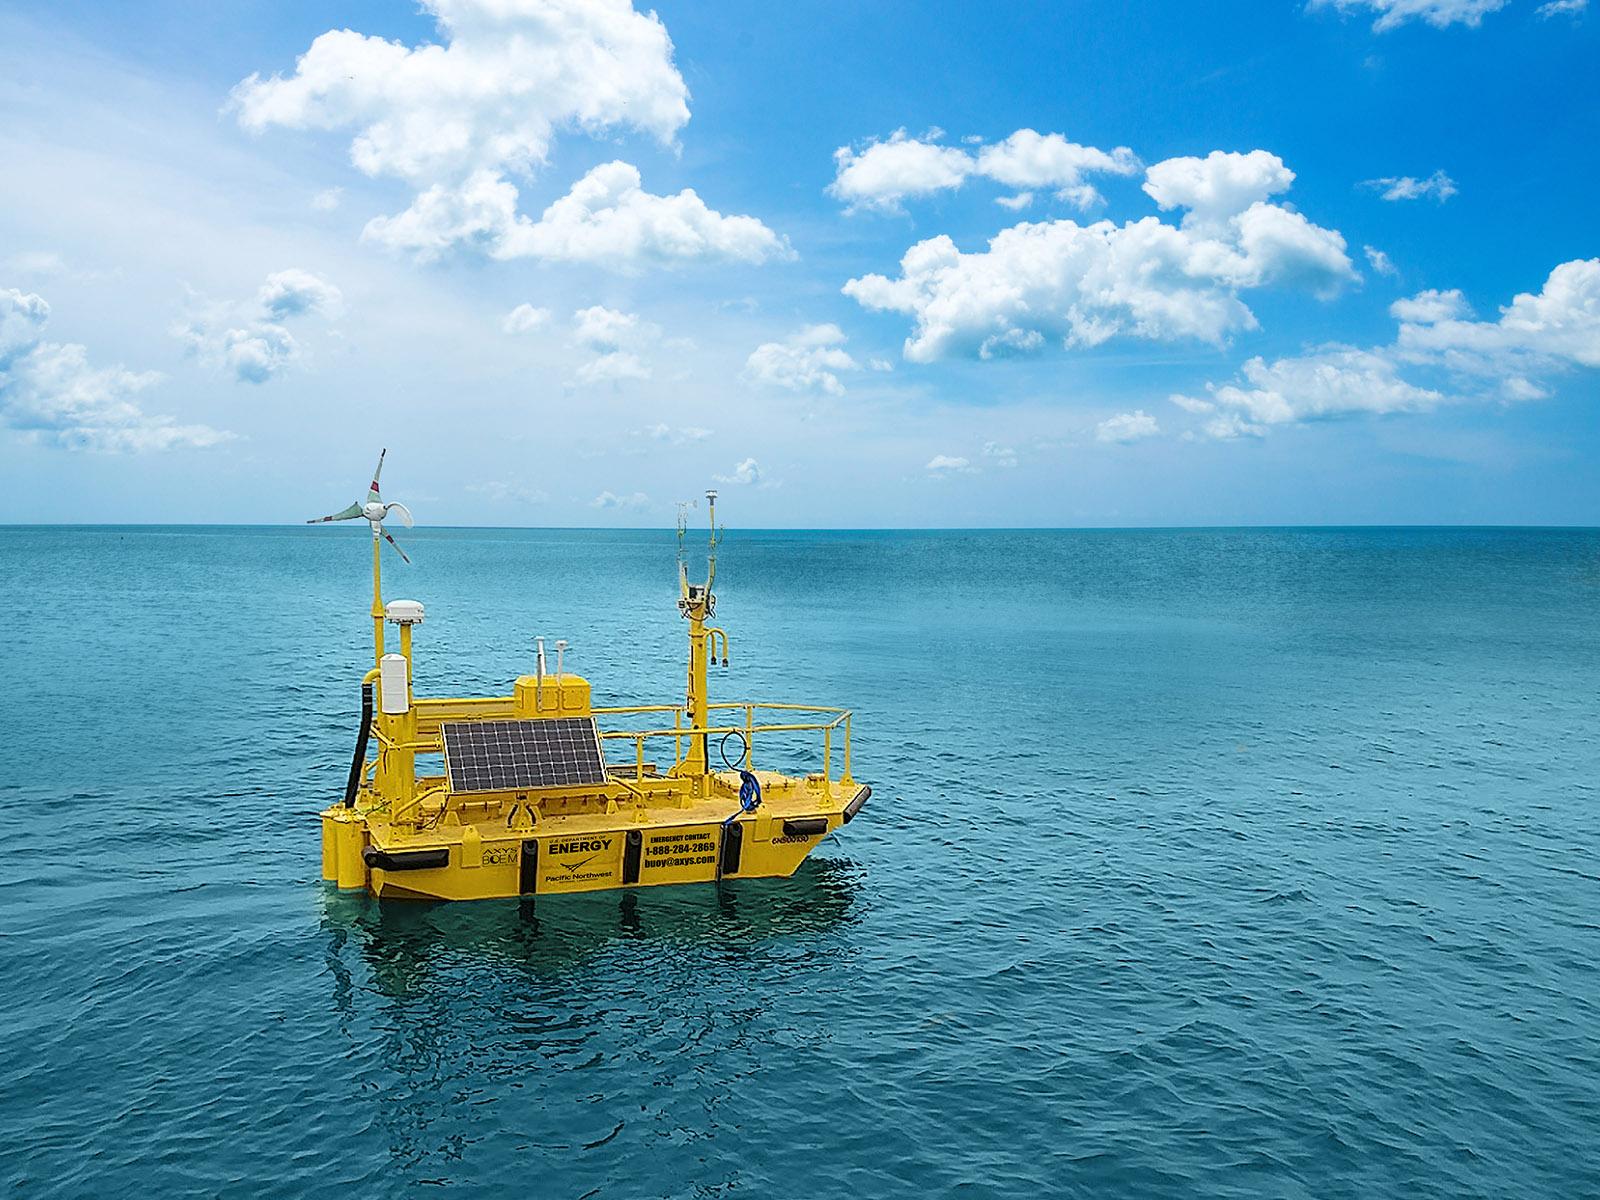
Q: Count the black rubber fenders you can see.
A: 6